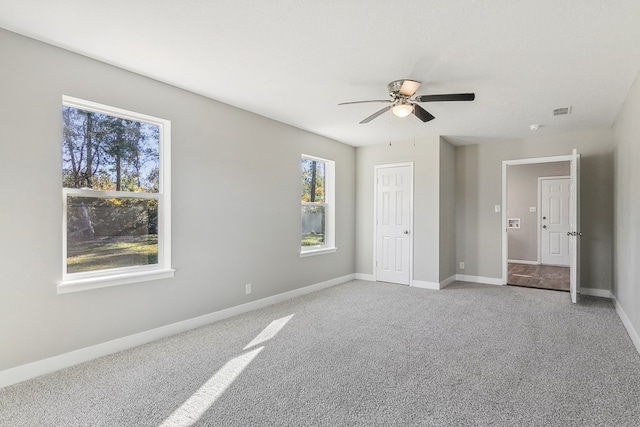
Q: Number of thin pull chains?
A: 2